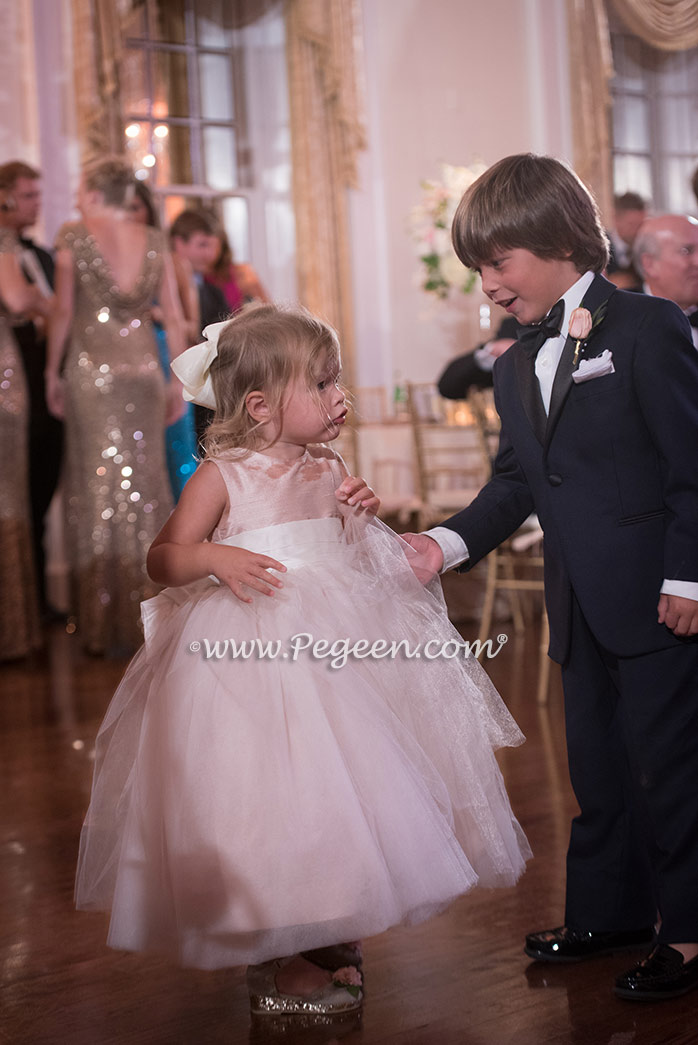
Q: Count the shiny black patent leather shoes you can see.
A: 2